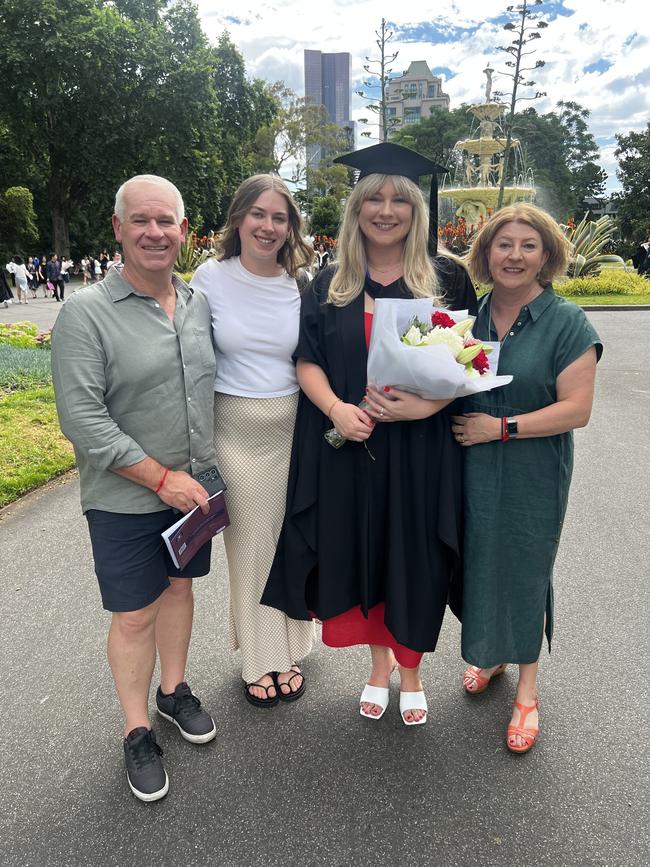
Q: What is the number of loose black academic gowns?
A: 1